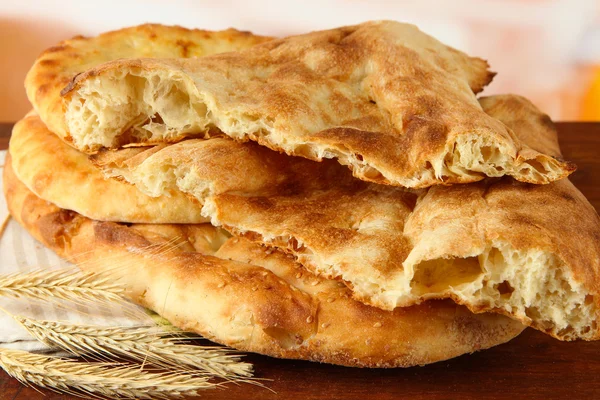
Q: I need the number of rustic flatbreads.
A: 5